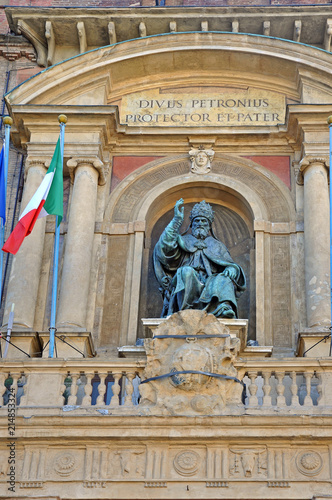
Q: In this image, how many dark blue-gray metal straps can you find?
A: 2